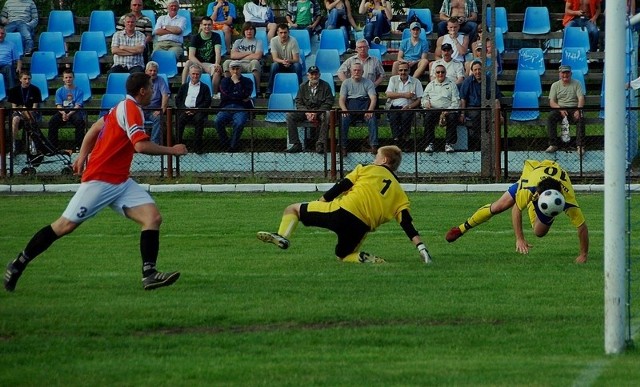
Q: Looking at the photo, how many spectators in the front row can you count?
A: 11